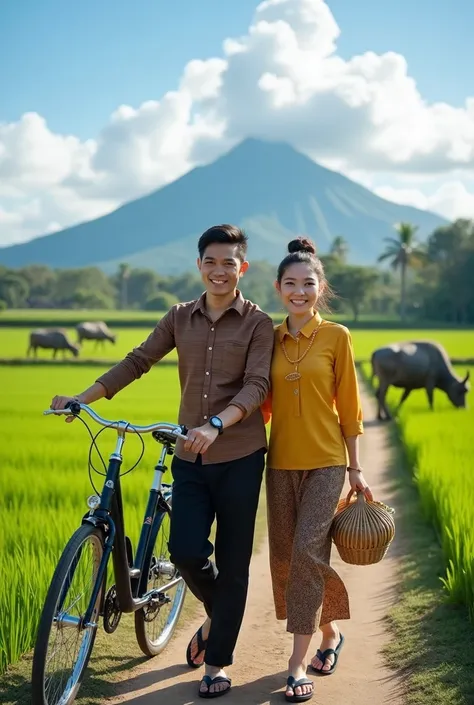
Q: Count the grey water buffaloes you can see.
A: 3